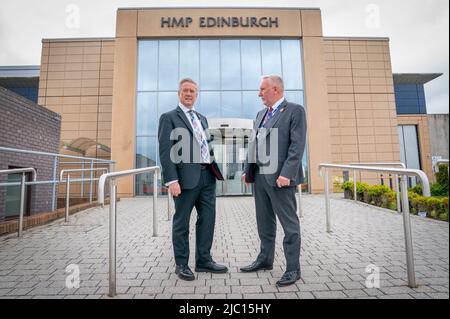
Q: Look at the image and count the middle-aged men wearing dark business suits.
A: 2